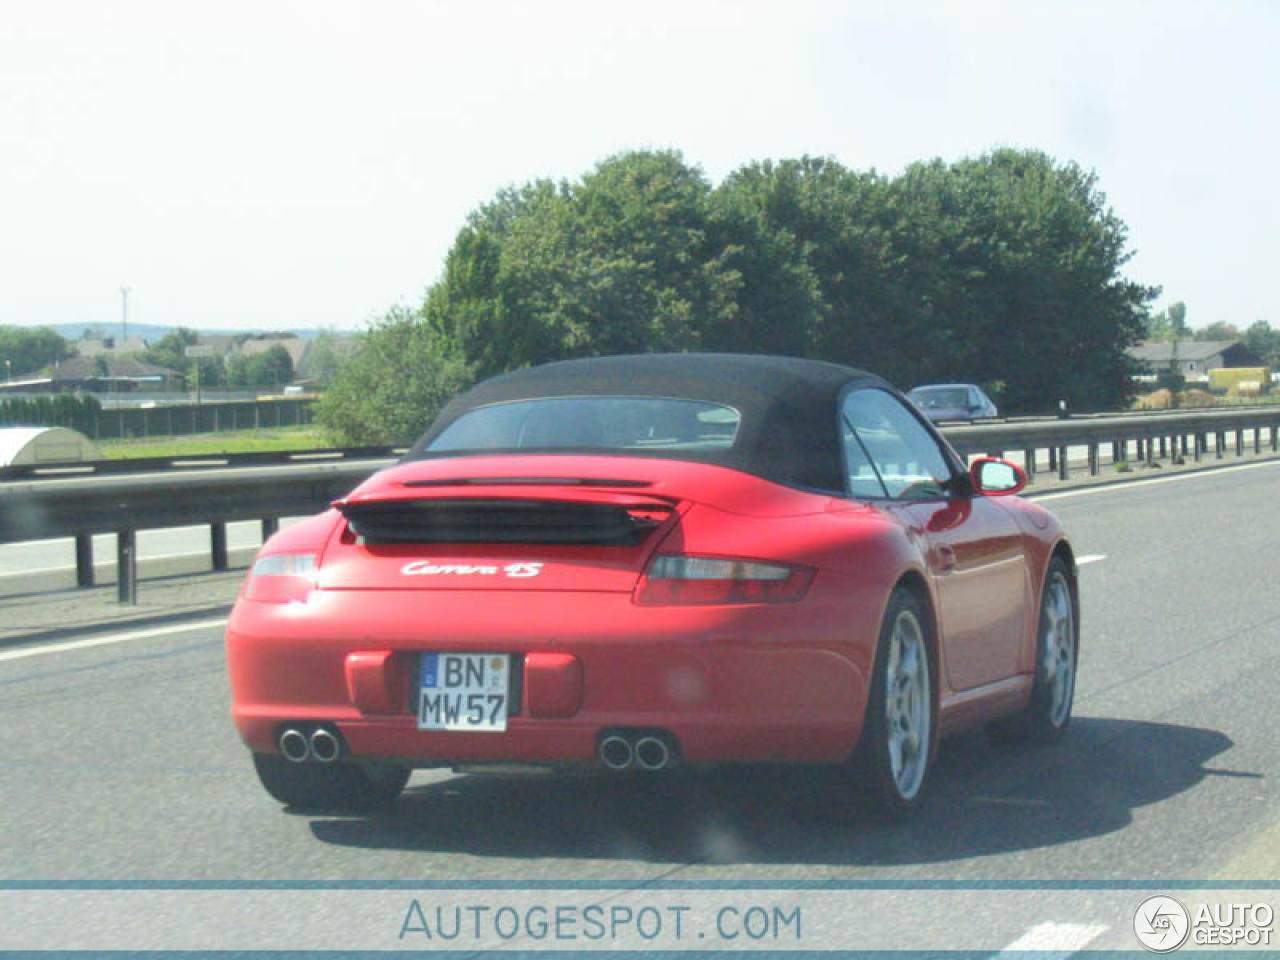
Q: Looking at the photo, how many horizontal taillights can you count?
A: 2